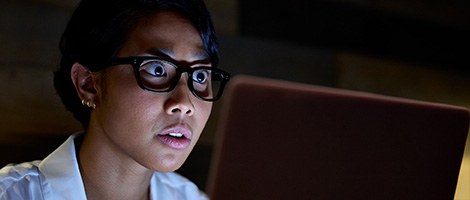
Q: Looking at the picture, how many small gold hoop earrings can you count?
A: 3